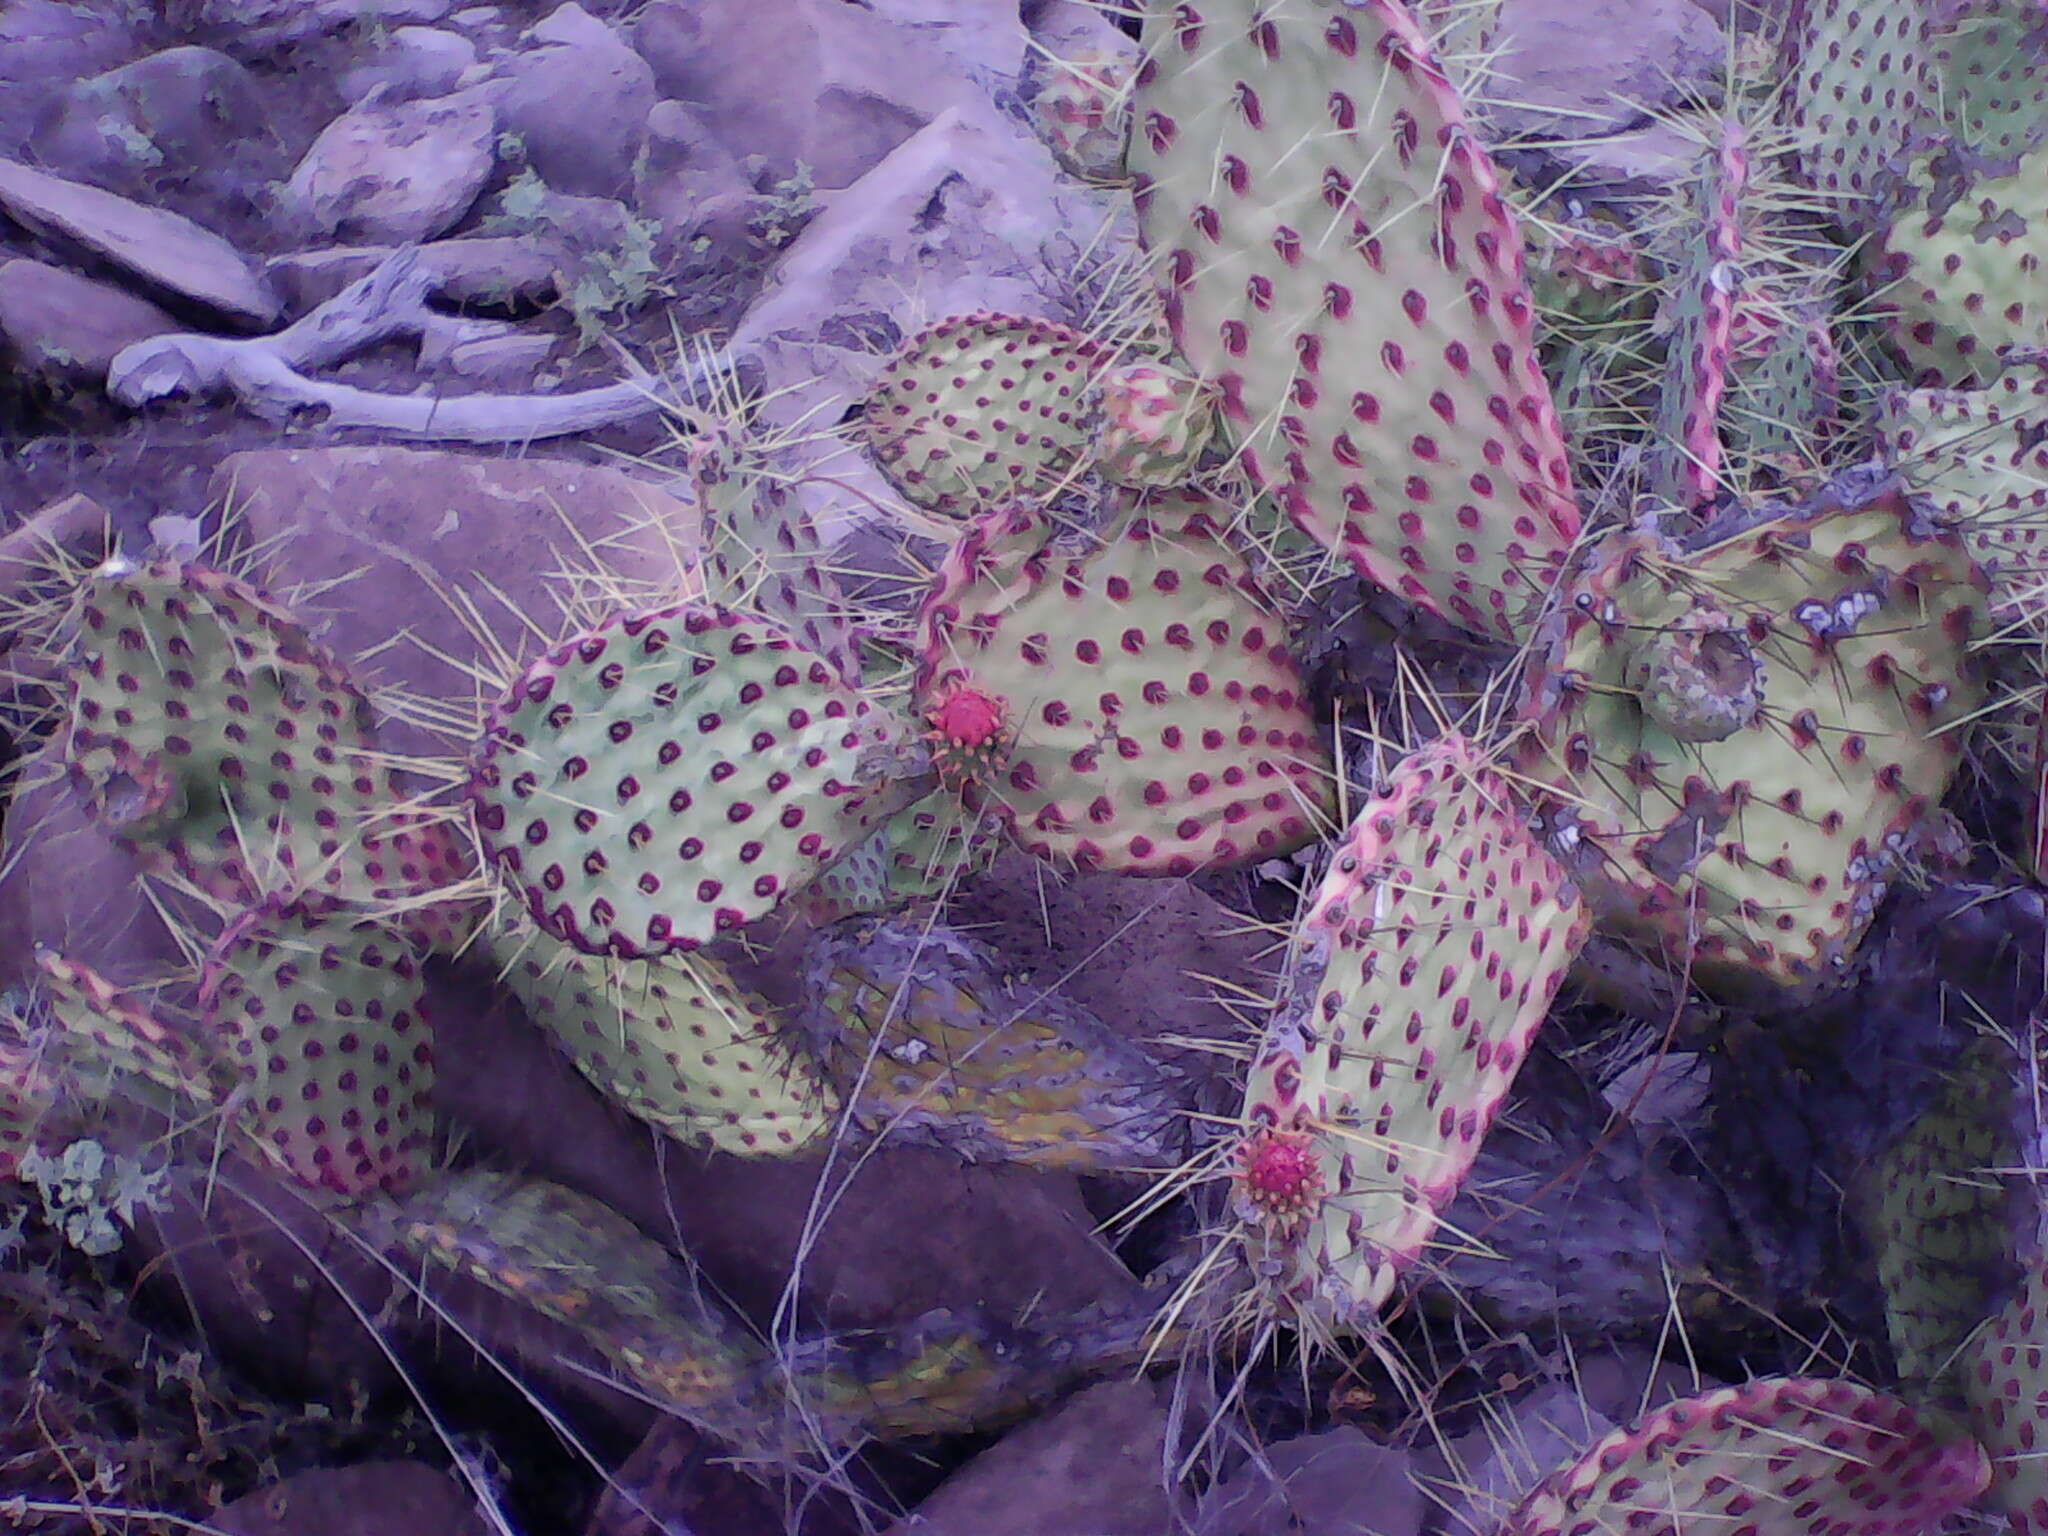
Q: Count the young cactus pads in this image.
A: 2